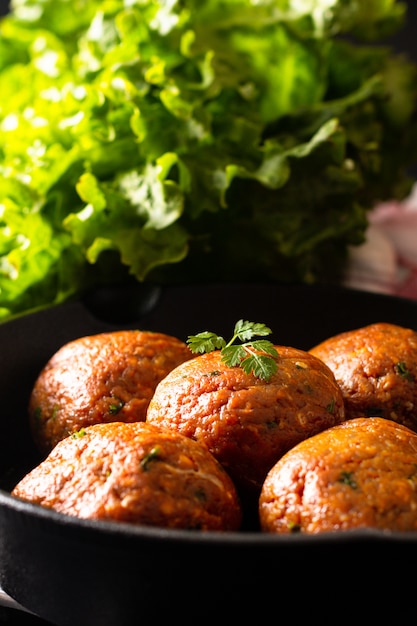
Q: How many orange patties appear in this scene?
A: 5